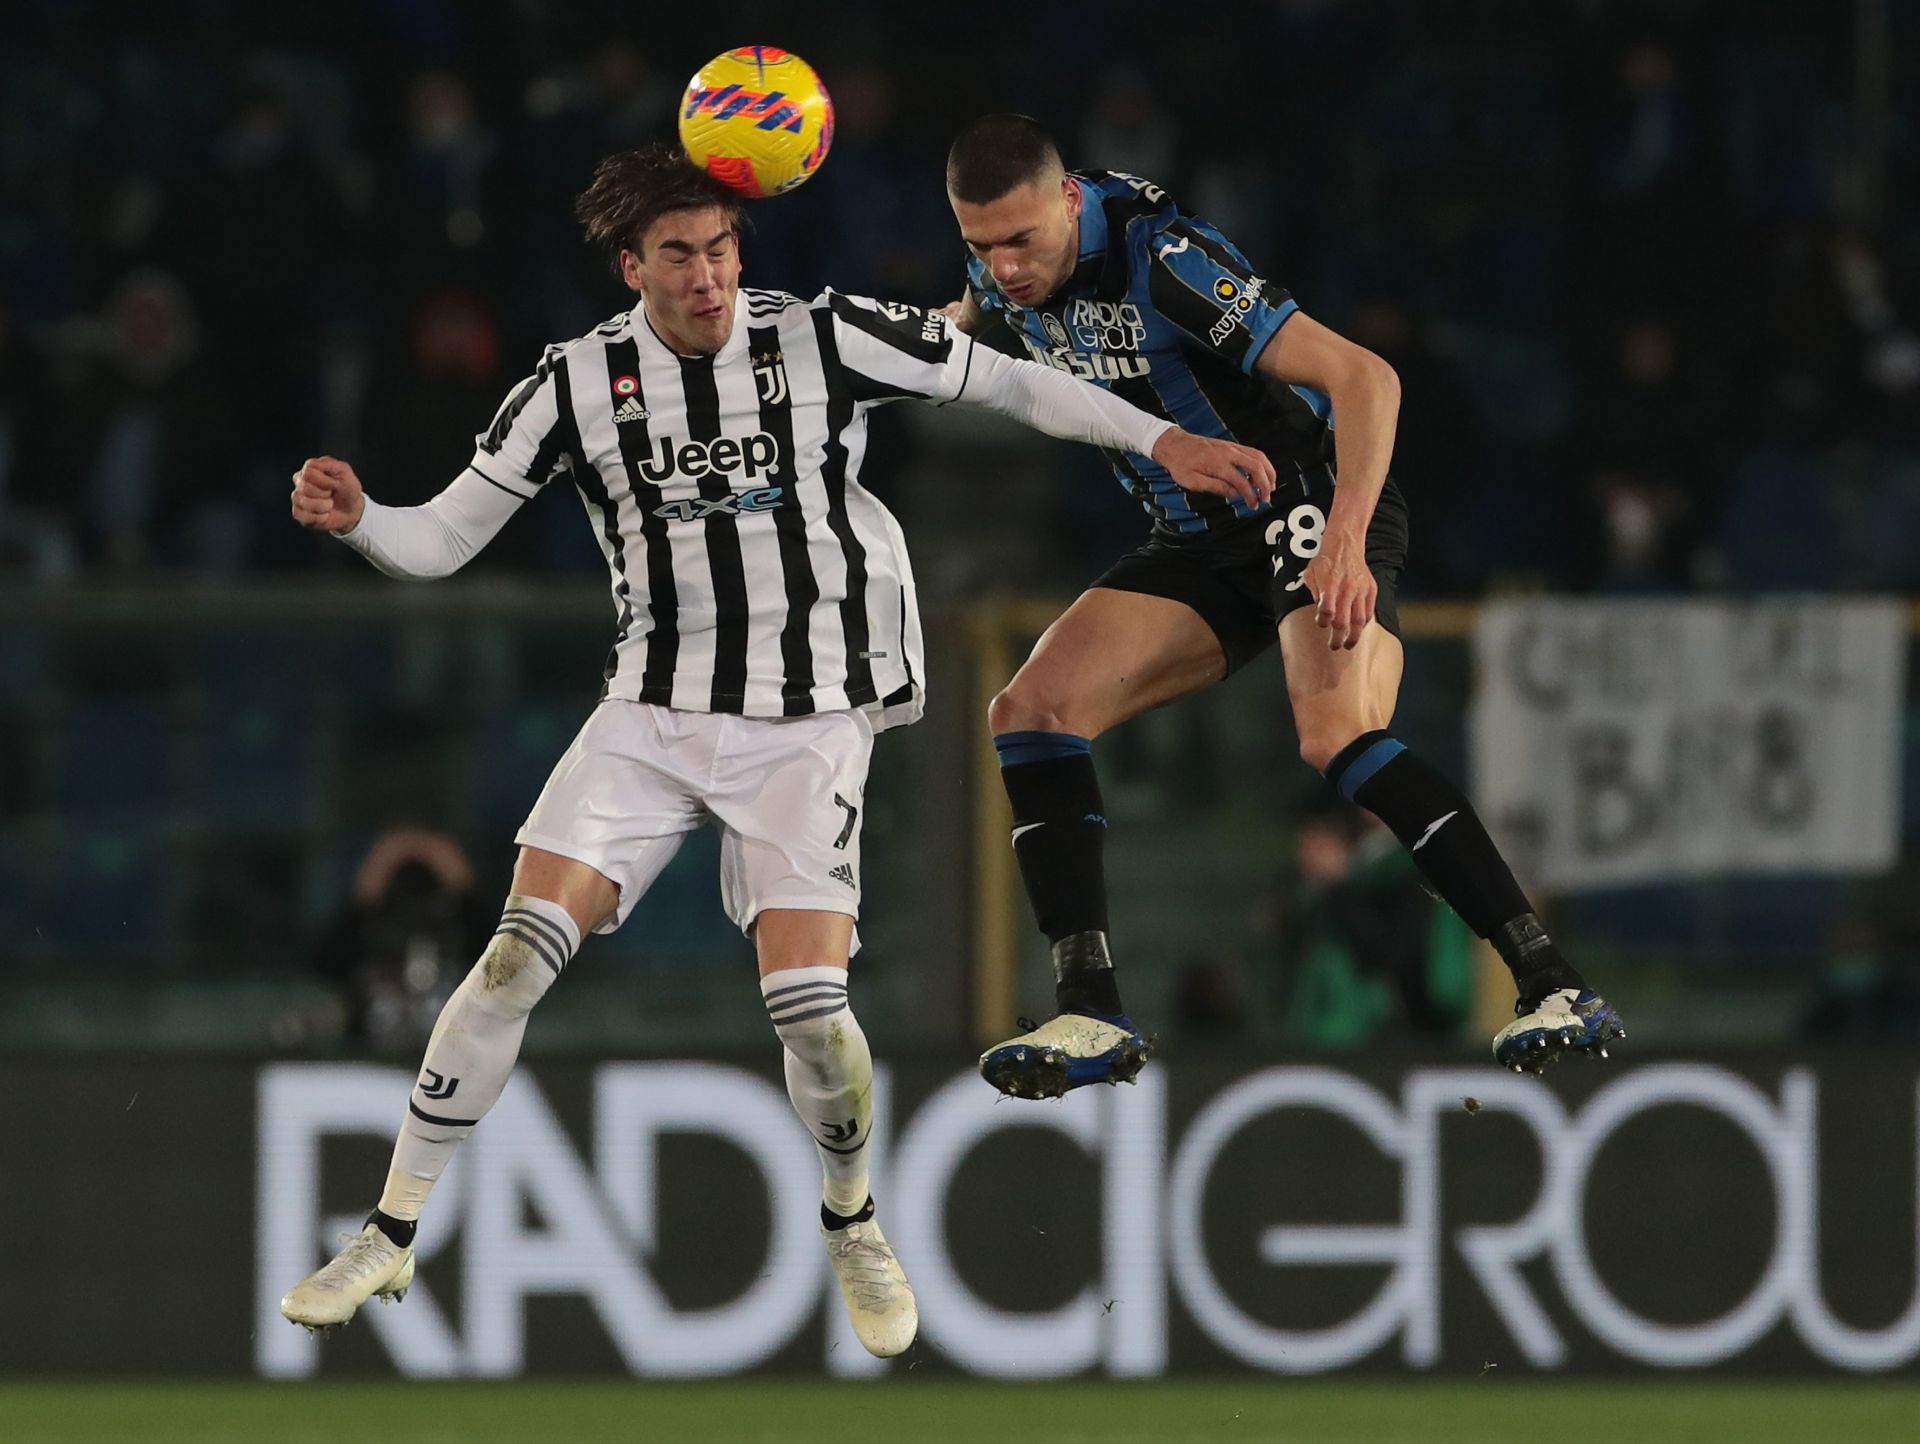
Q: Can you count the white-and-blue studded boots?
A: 2